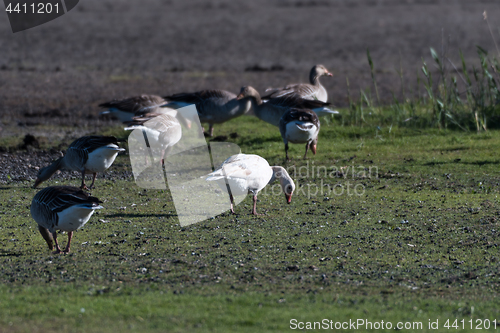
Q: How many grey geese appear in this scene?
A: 8